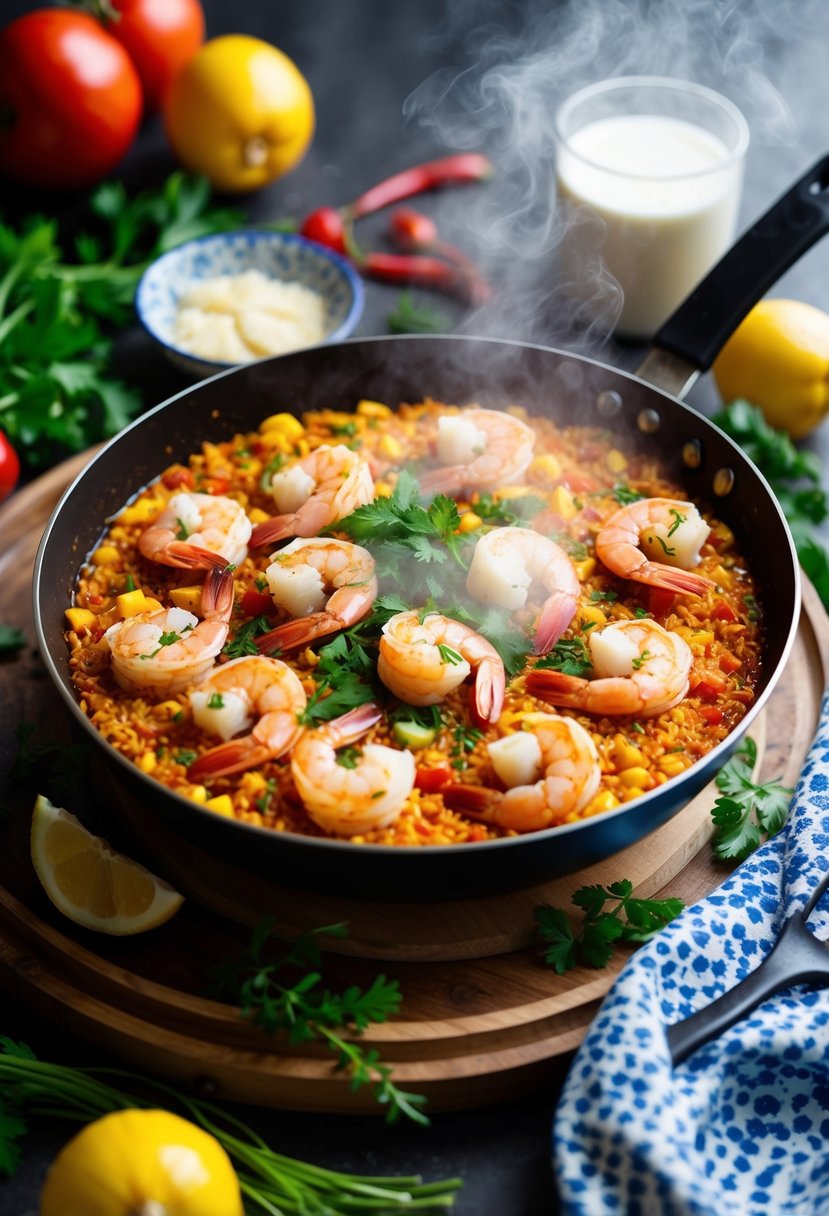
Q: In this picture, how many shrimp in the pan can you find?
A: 12